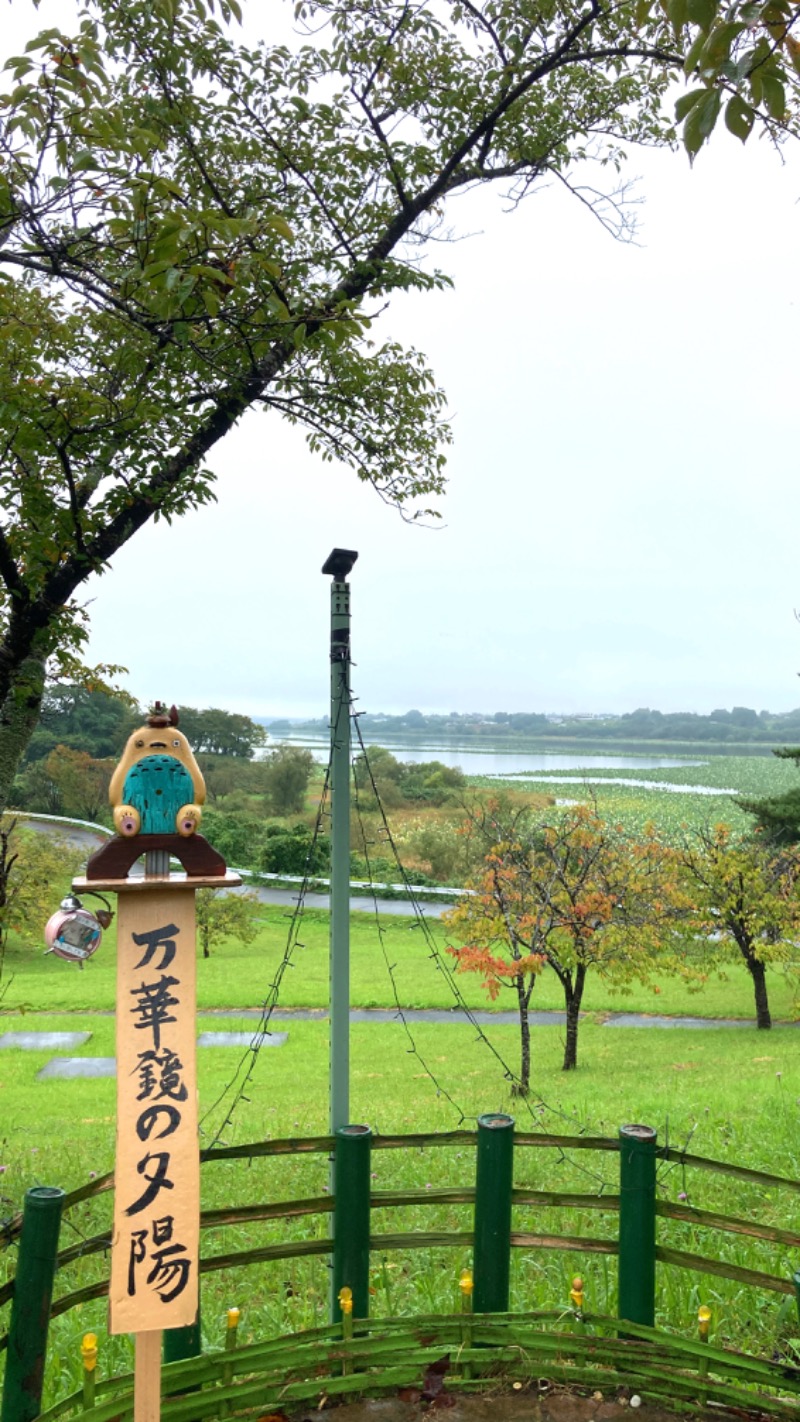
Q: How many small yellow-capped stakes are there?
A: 6